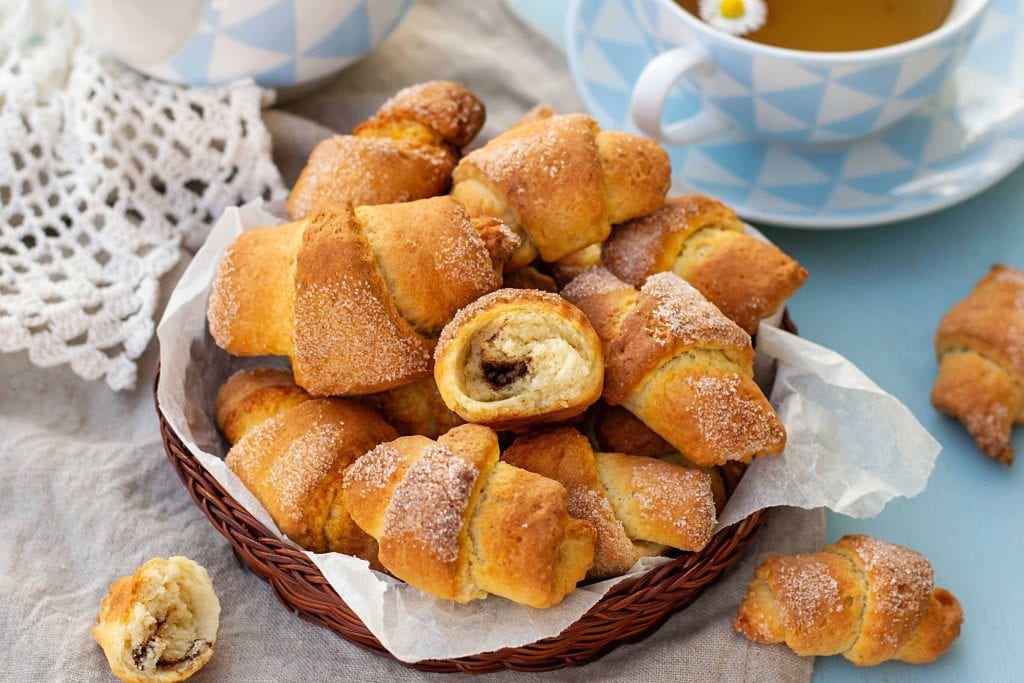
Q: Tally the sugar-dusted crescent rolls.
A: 12